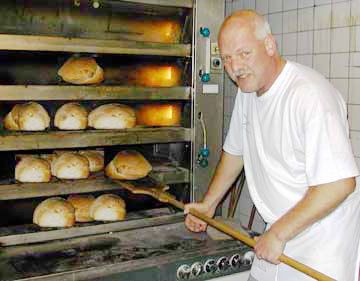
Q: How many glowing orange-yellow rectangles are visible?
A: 3